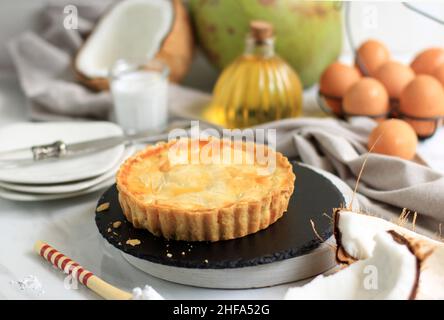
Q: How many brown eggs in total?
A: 7